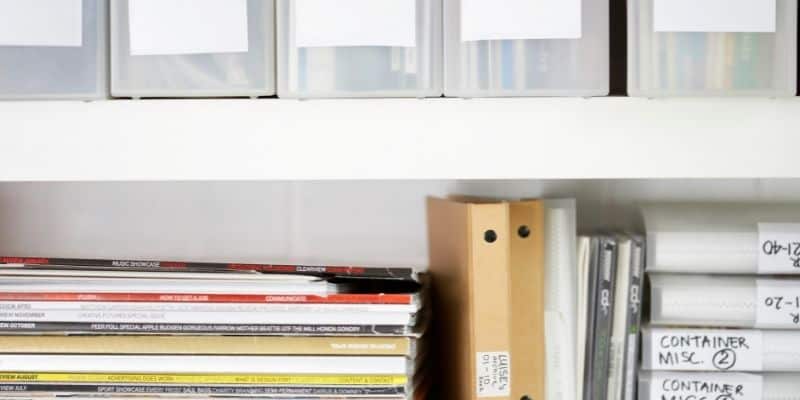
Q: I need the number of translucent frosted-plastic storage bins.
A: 5